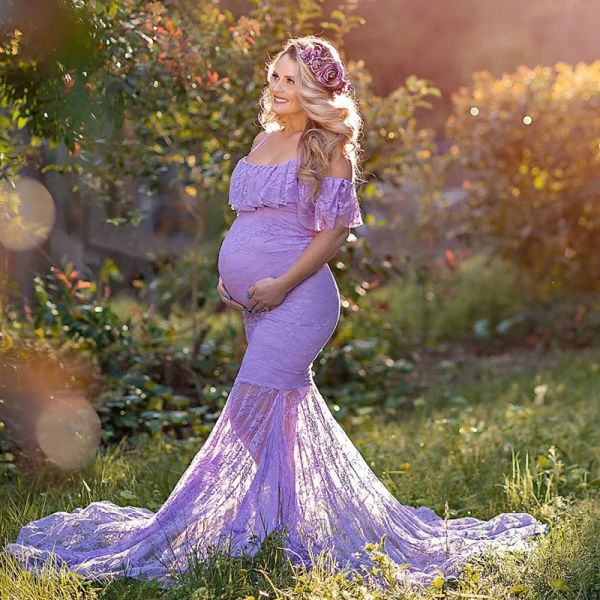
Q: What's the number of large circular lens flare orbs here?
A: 2